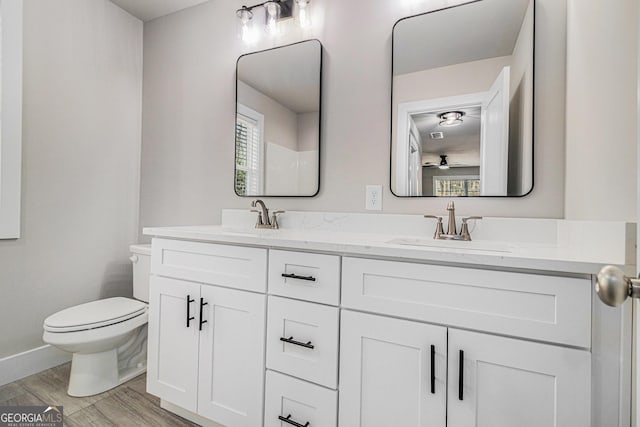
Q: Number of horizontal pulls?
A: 3